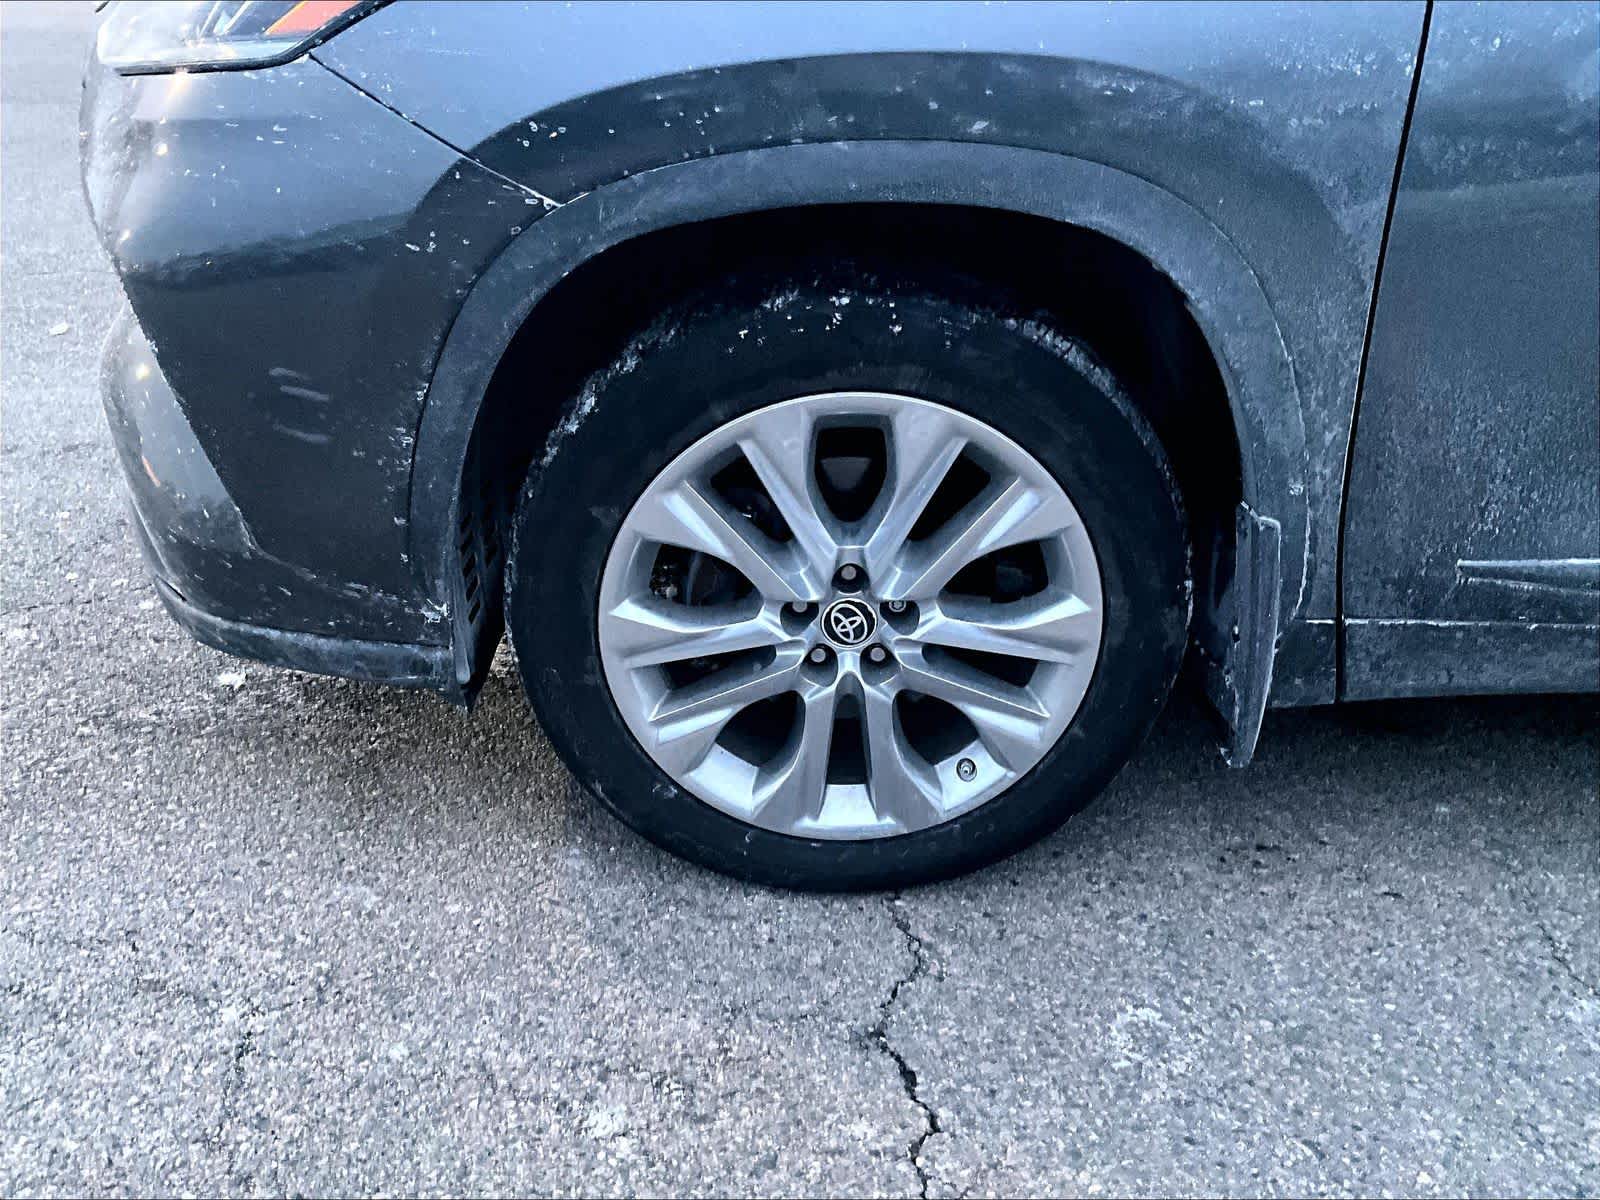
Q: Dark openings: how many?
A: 10